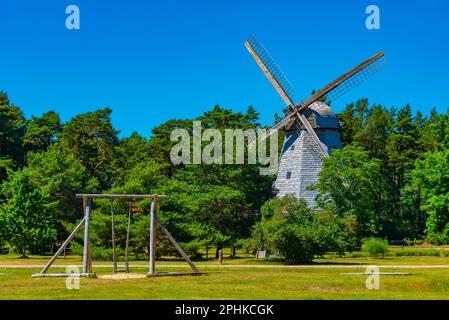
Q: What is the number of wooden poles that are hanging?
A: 2